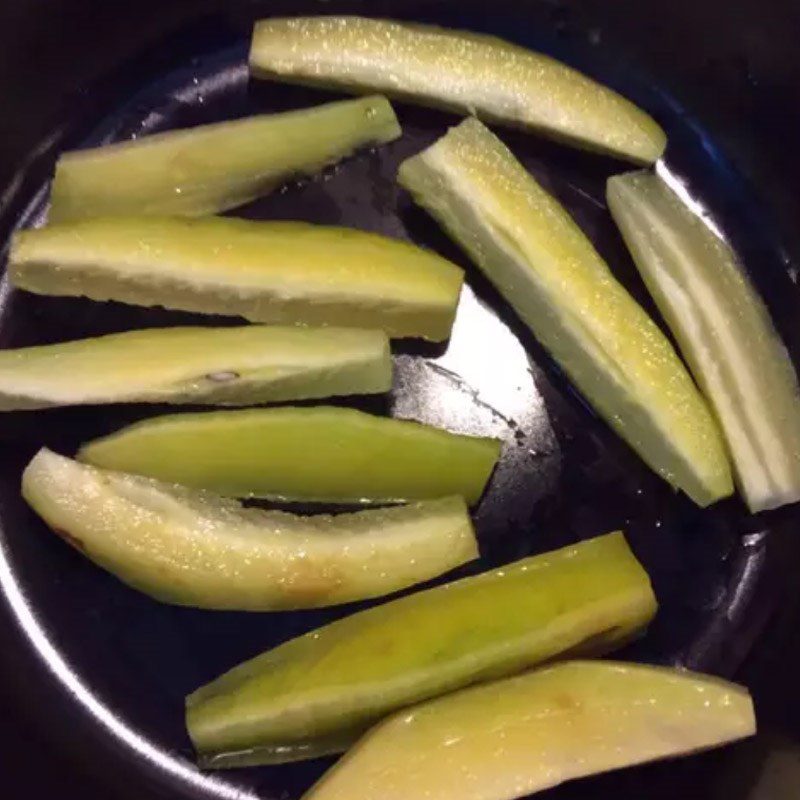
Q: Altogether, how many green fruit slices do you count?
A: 10